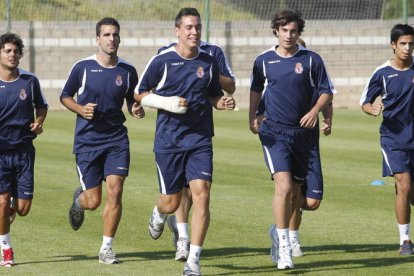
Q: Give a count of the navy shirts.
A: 7